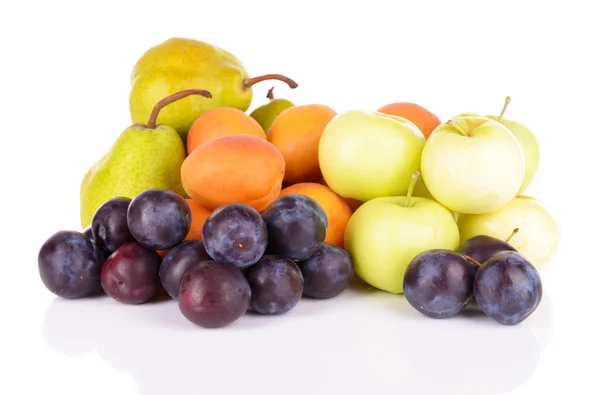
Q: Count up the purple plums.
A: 14